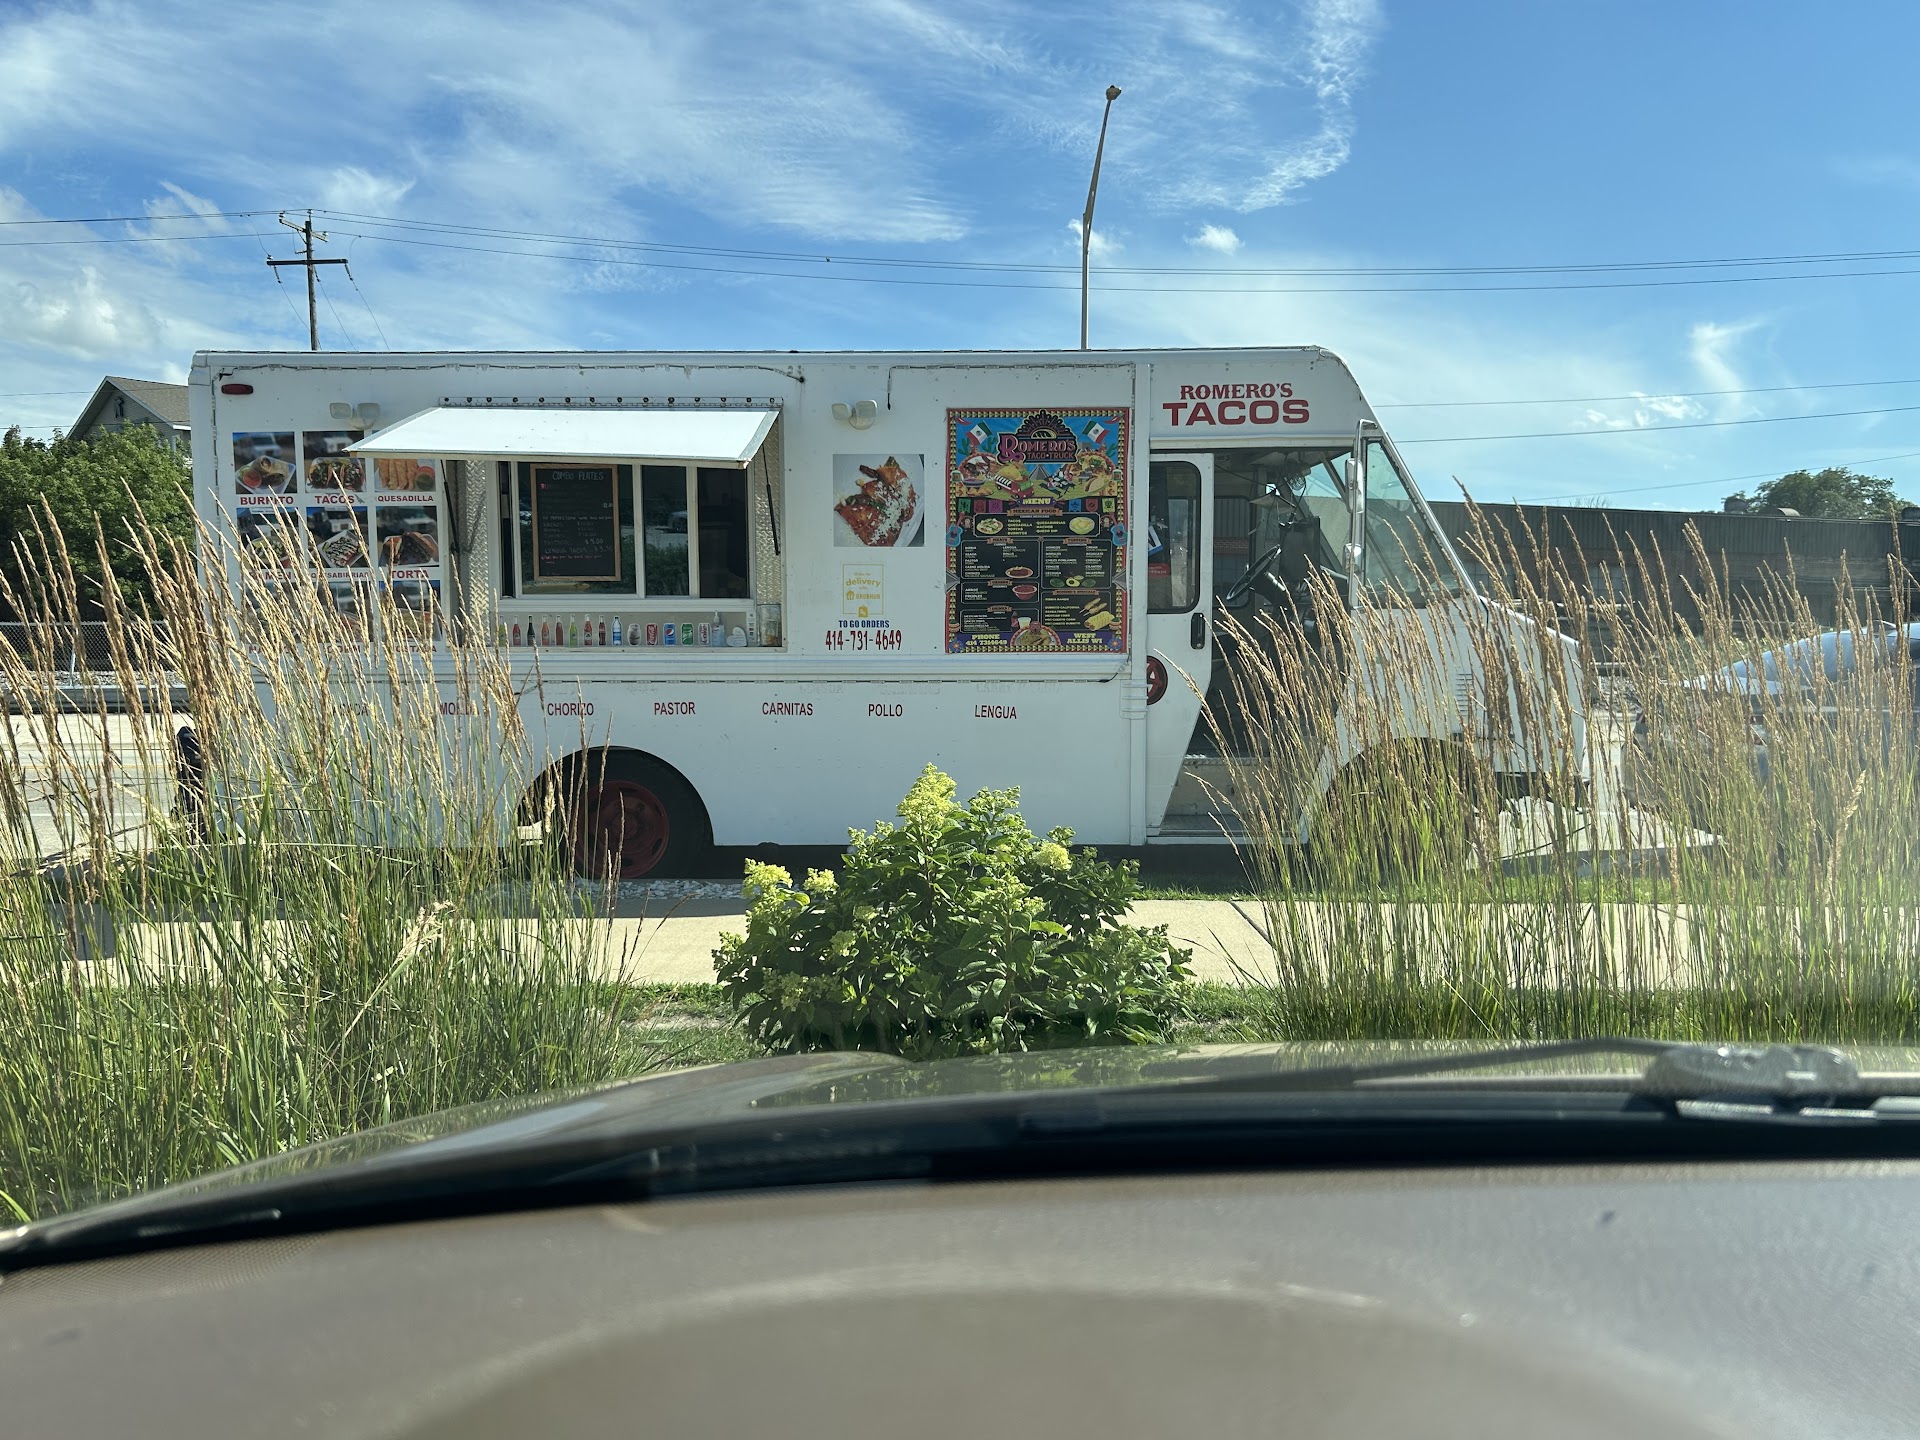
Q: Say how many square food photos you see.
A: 10